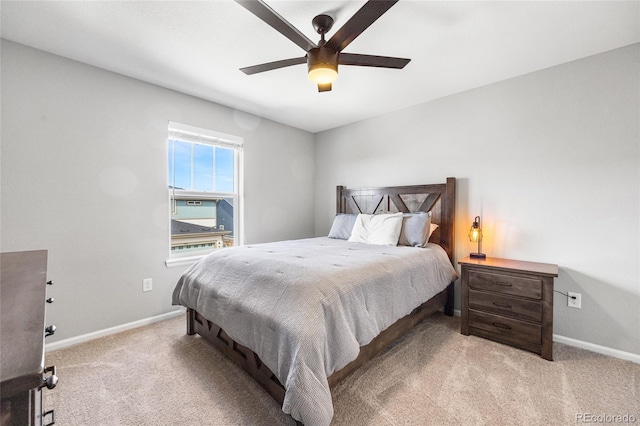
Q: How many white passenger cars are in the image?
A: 0